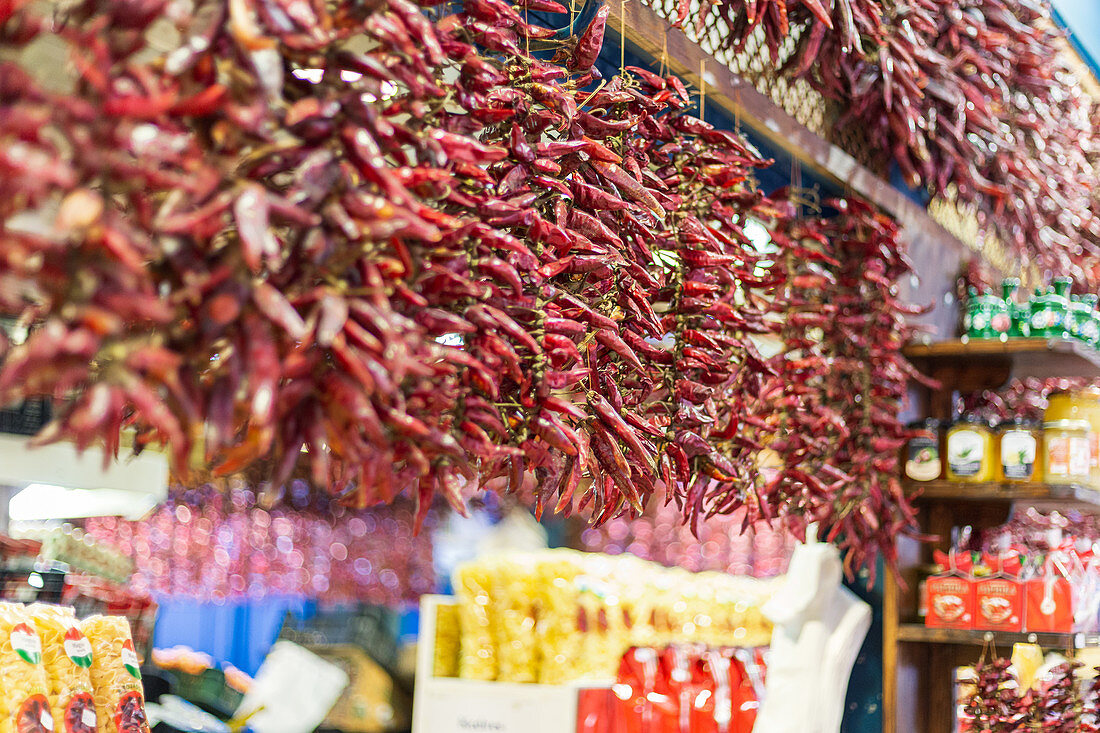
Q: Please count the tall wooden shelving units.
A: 1